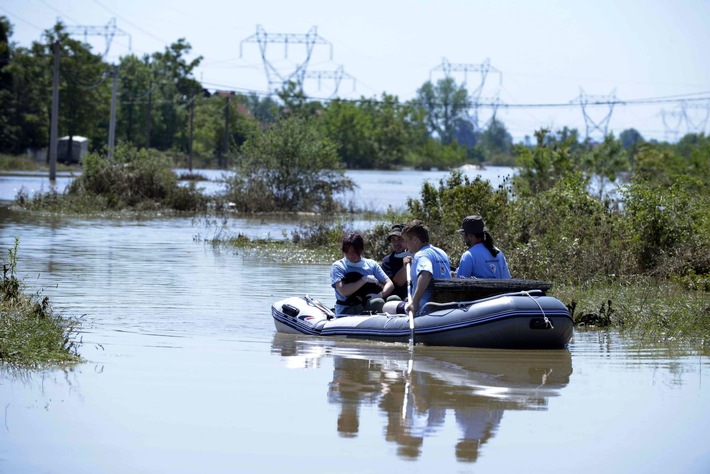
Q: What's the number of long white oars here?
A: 1